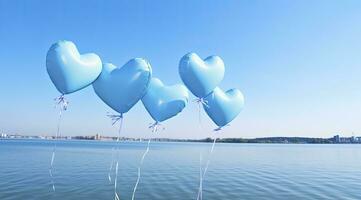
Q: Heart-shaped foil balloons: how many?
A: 5